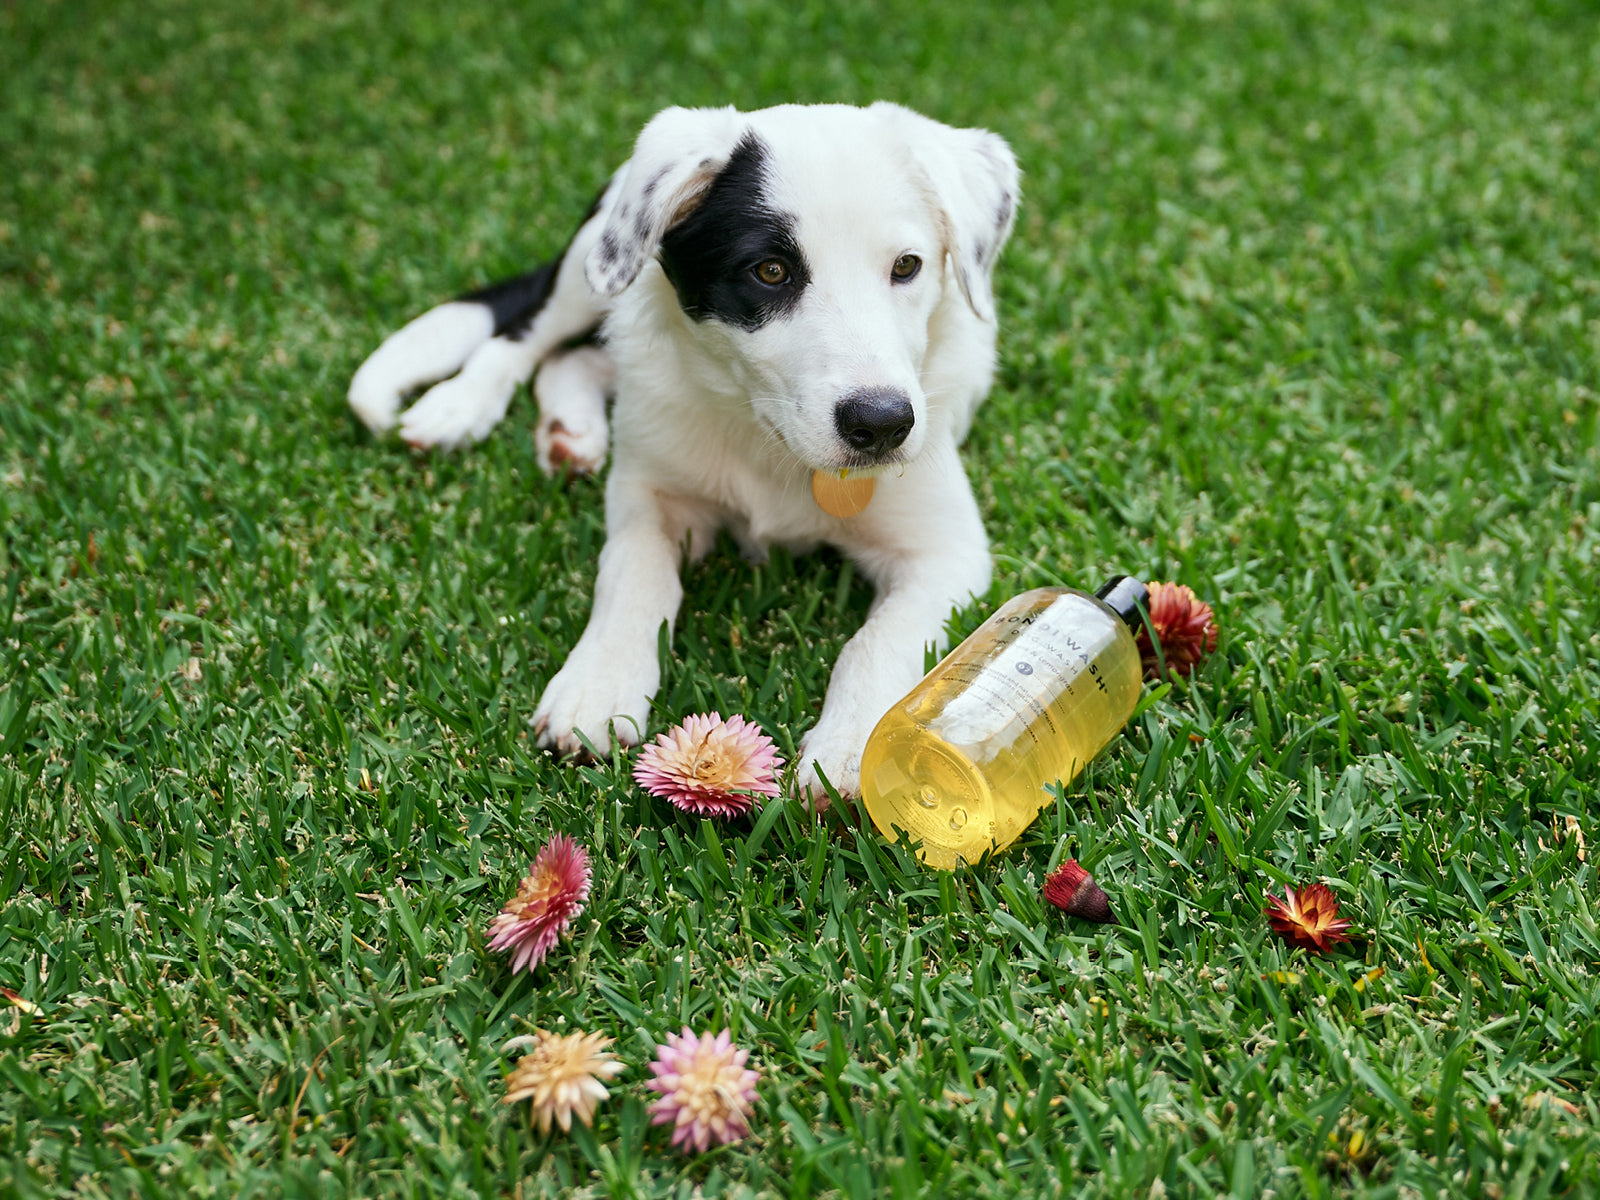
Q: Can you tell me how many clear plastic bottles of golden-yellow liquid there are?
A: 1